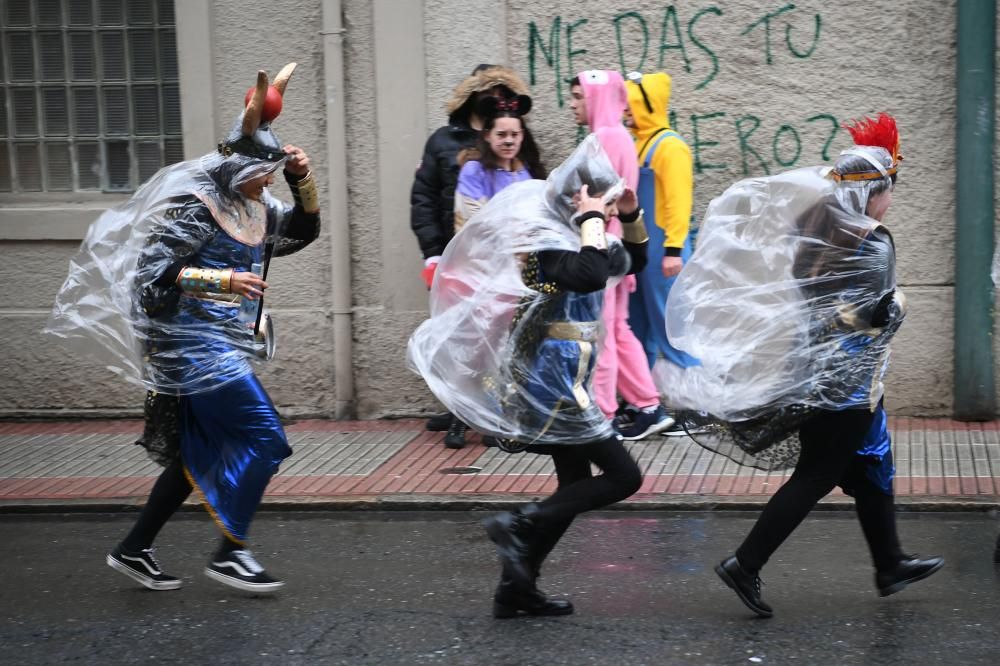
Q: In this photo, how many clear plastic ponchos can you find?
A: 3